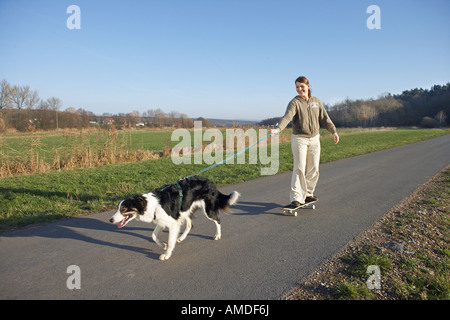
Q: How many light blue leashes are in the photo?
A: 1